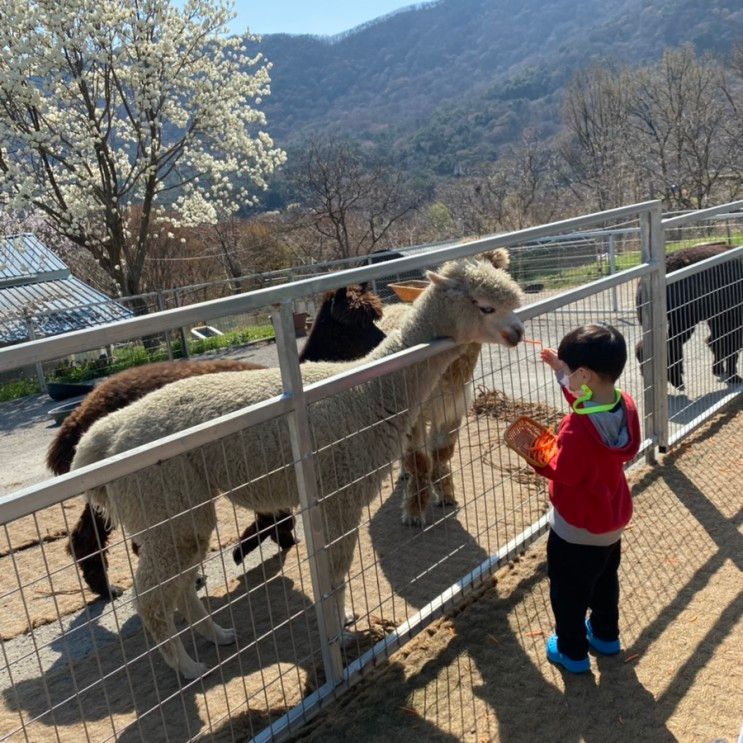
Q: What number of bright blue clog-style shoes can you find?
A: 2